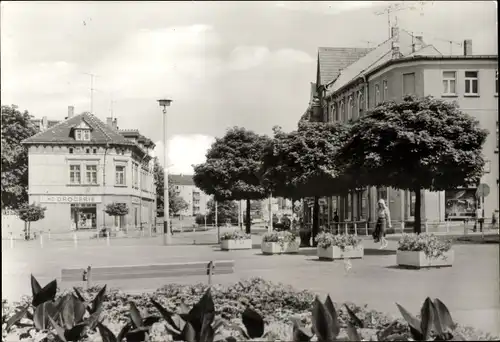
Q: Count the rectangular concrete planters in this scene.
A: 4